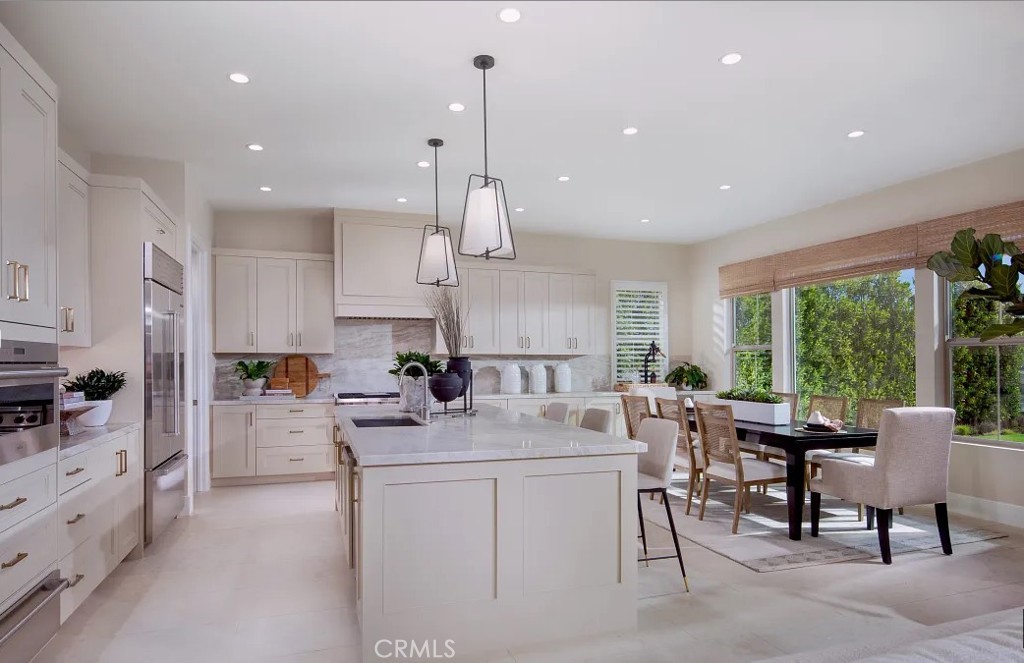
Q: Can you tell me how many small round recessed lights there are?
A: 14